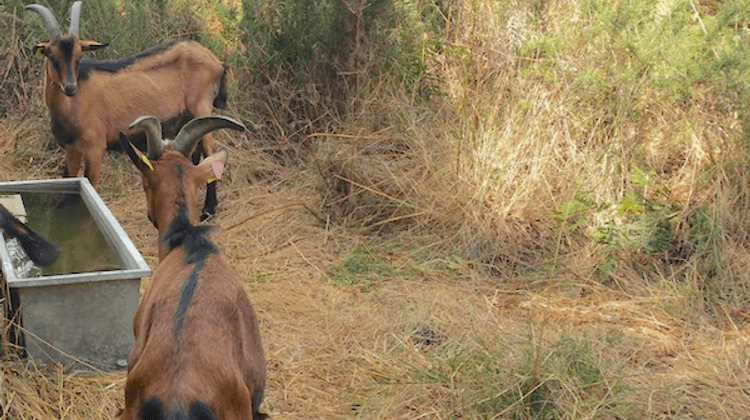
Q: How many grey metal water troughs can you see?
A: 1